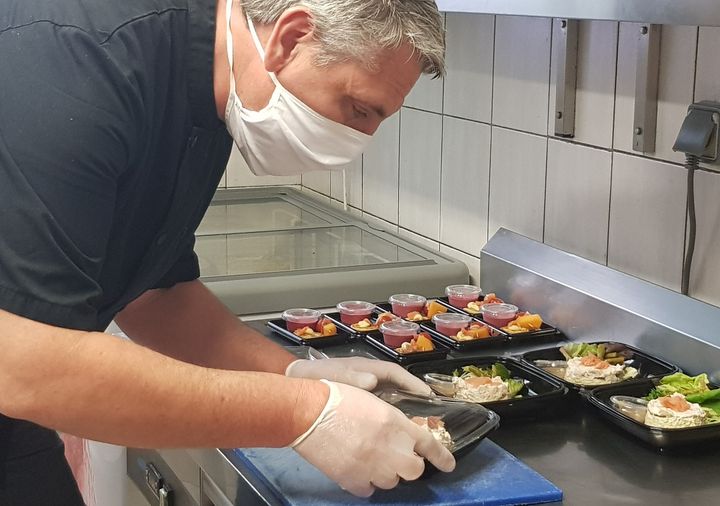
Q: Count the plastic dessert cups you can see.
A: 7